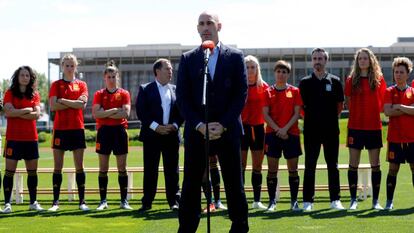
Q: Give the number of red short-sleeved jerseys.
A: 7